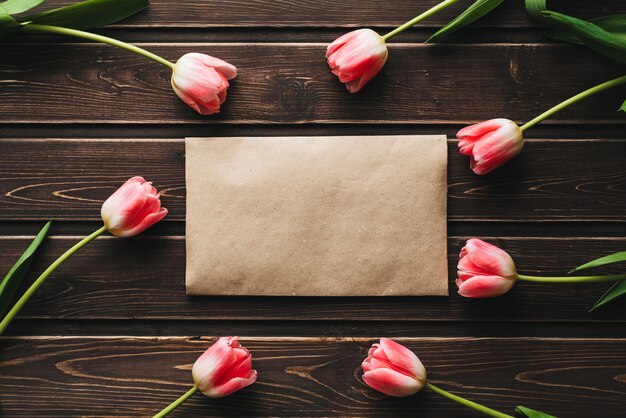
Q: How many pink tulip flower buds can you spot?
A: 7